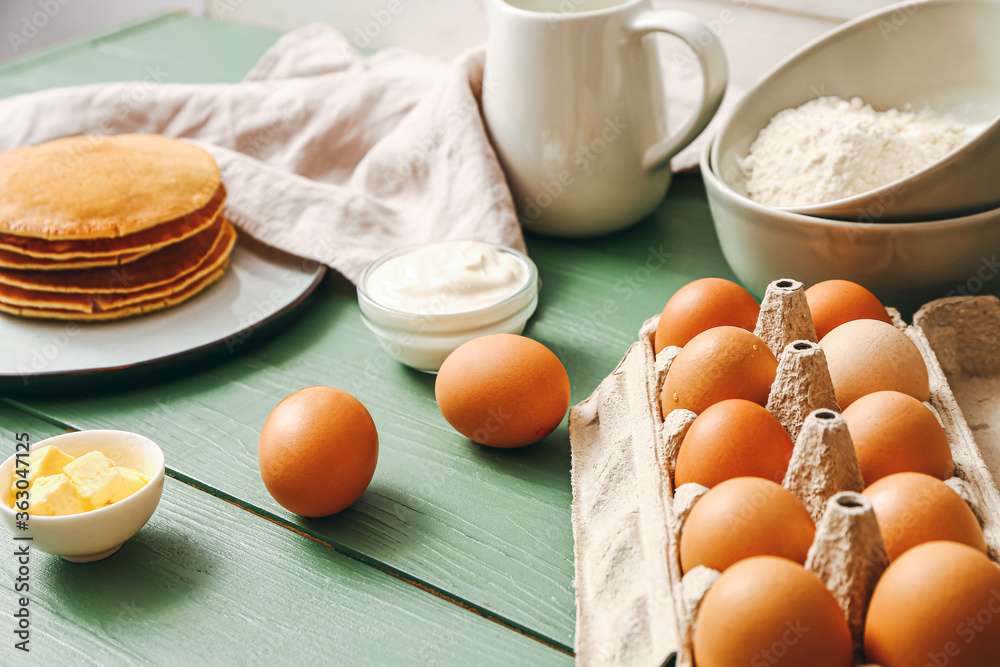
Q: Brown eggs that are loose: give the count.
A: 2